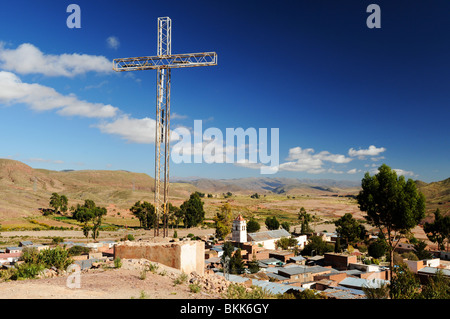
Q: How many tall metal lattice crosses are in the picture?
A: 1